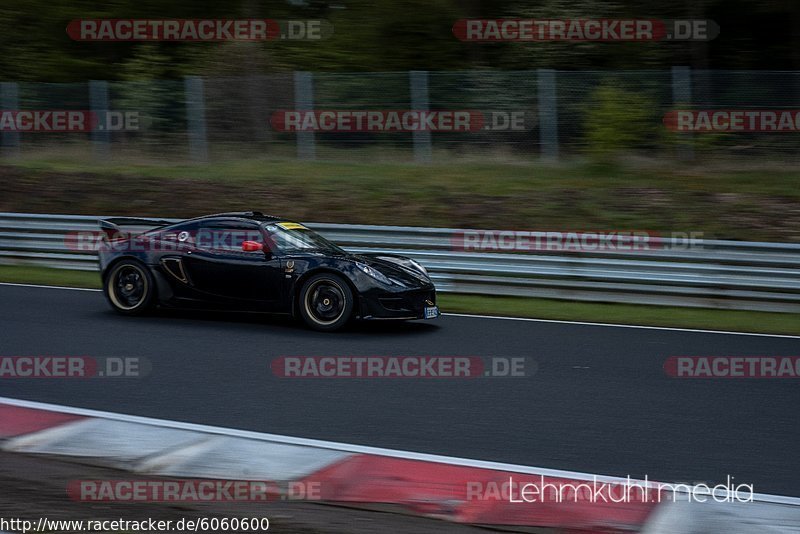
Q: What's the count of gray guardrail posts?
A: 7